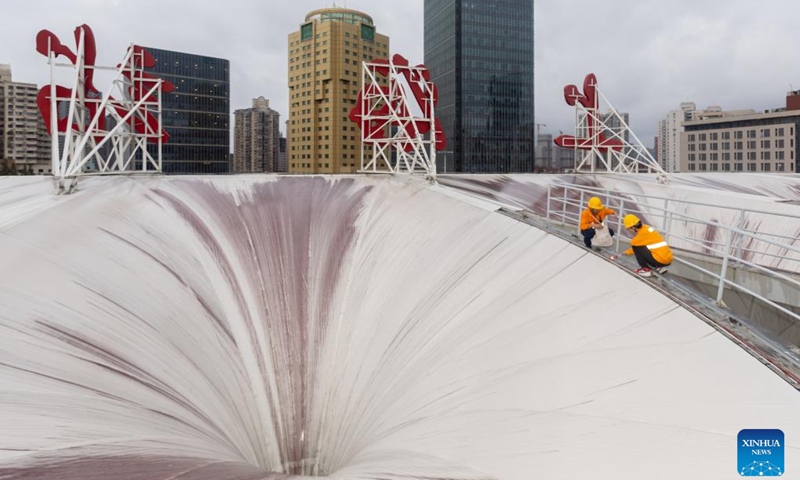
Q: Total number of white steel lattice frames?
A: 3